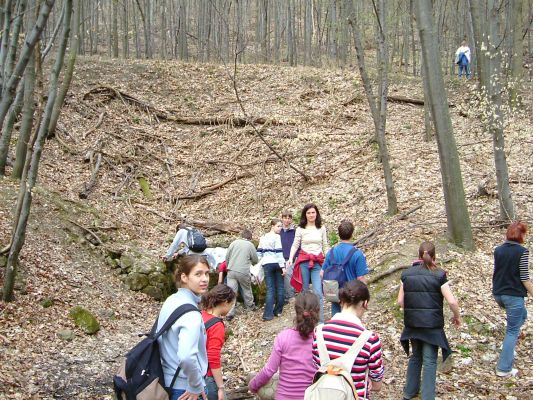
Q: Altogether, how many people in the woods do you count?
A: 14